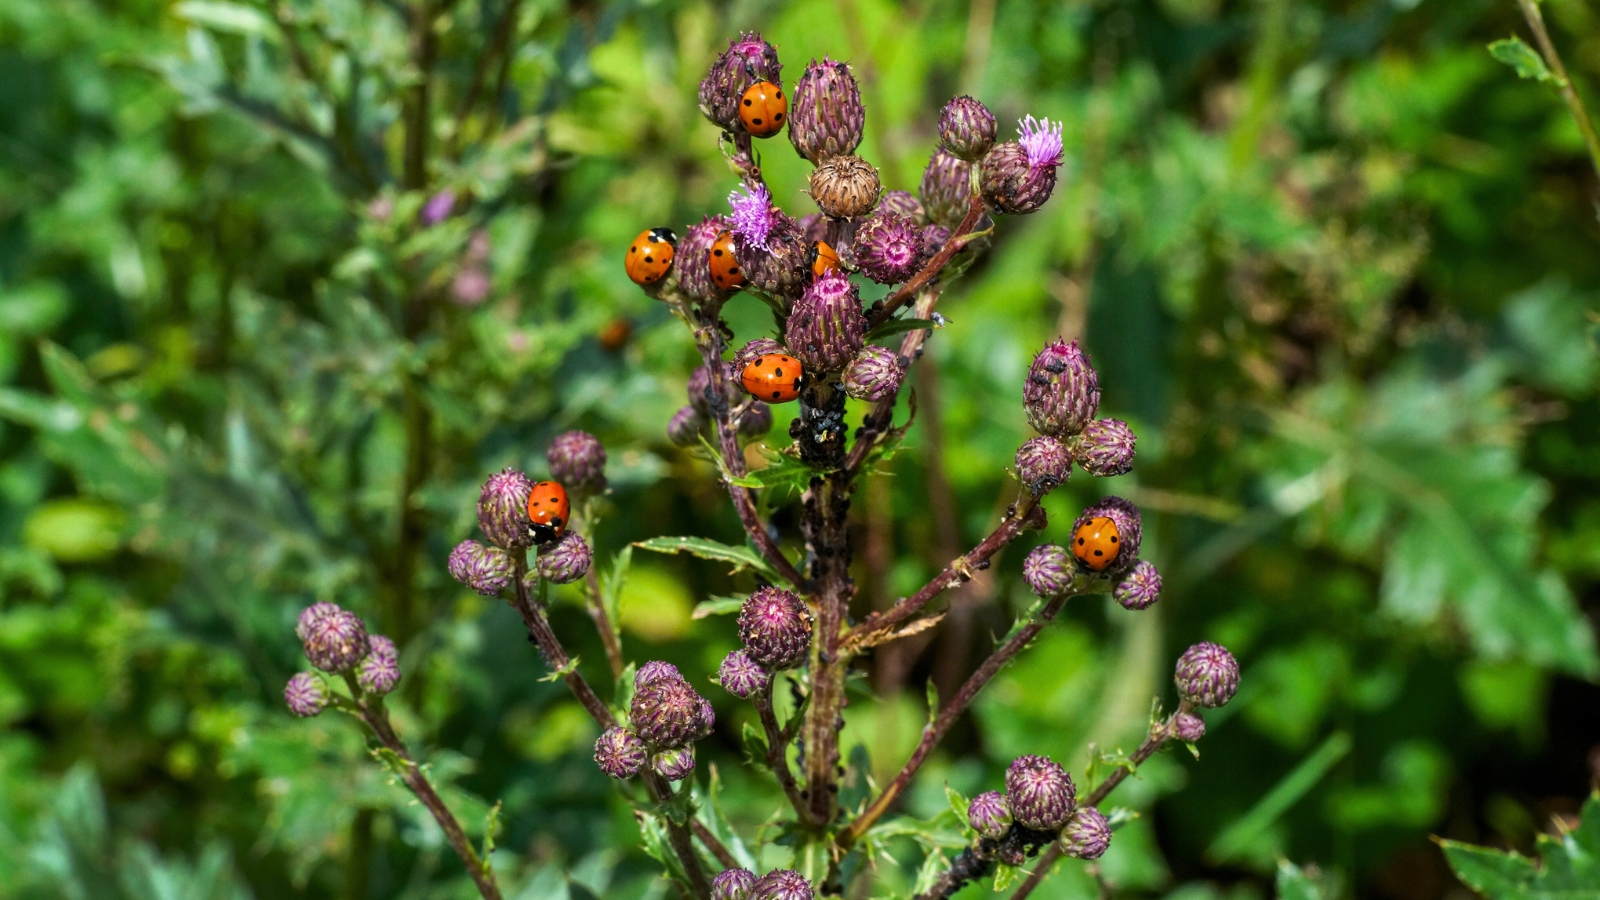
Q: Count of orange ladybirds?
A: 7